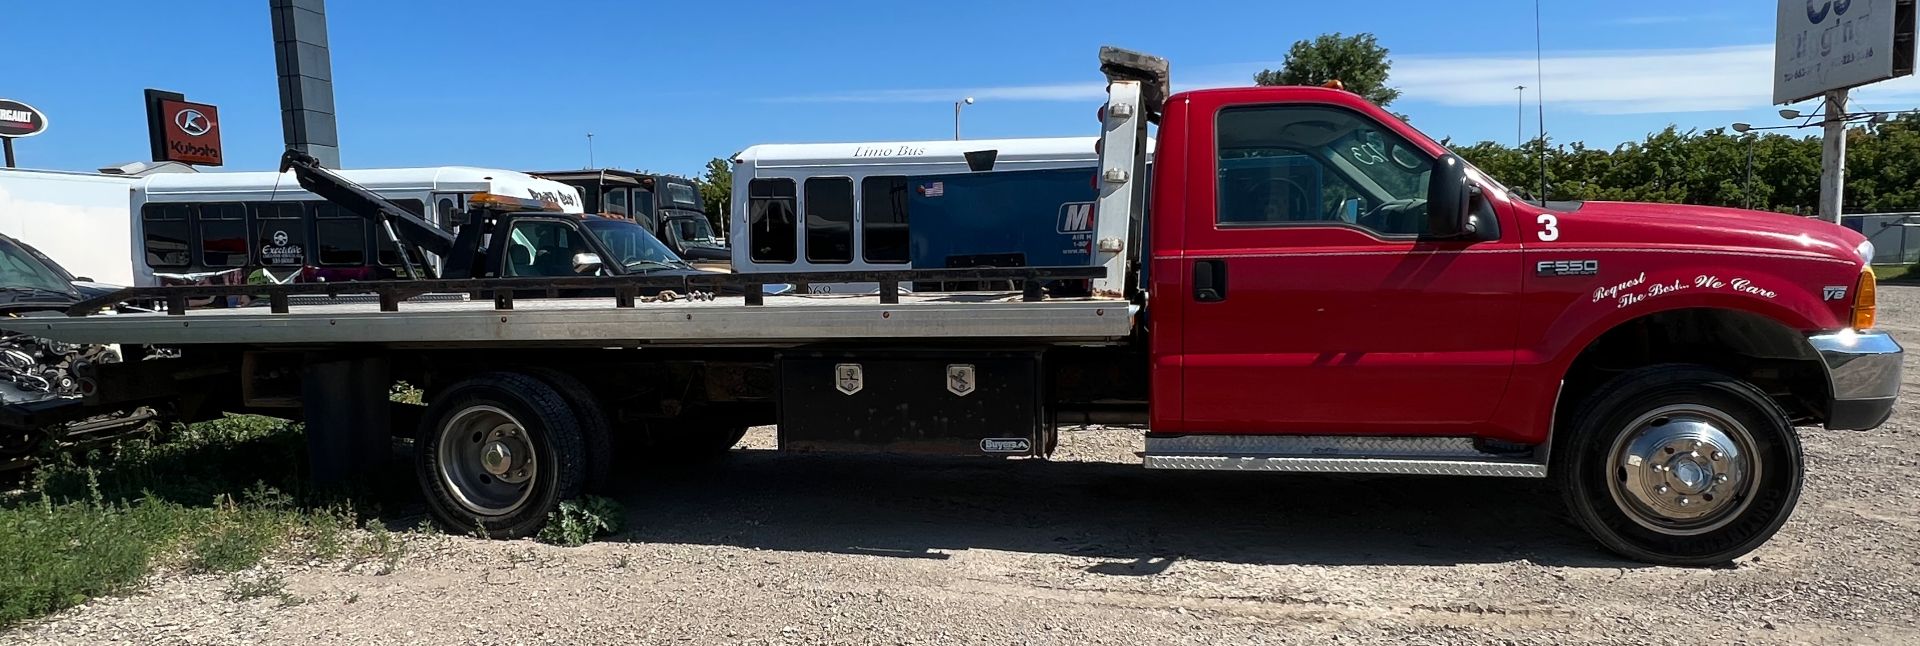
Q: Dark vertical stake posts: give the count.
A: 8